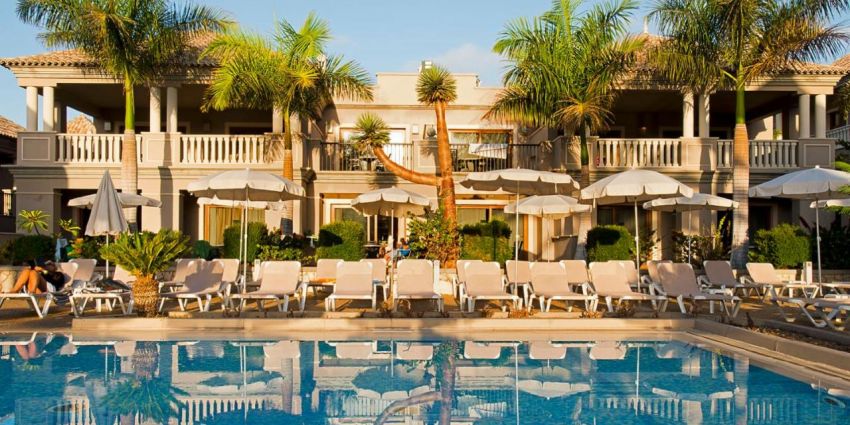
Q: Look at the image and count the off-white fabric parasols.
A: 11